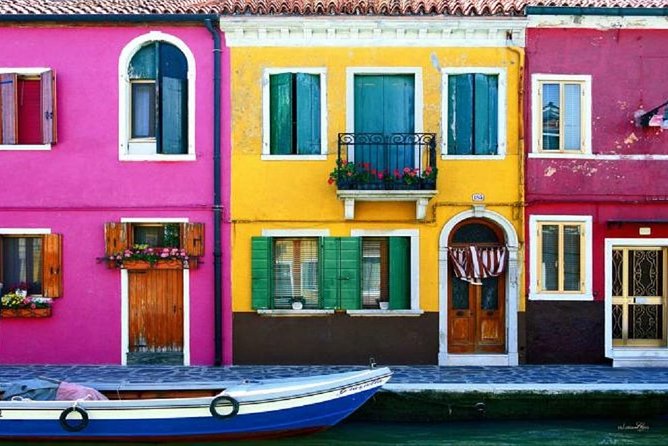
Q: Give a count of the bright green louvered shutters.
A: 4